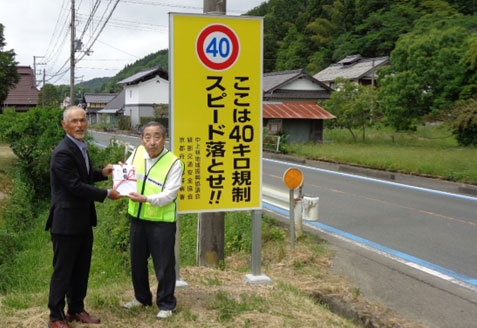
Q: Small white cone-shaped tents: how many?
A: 0